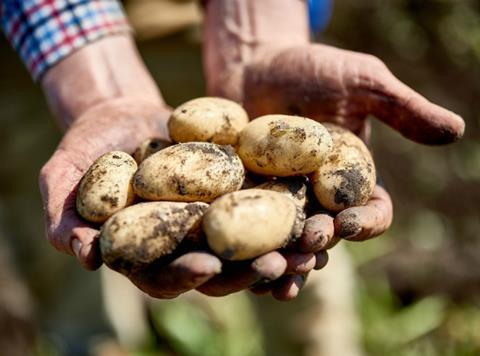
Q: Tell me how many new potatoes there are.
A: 9